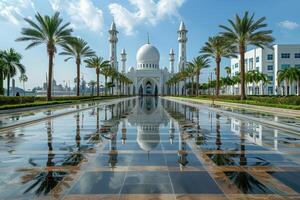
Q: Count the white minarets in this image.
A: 4